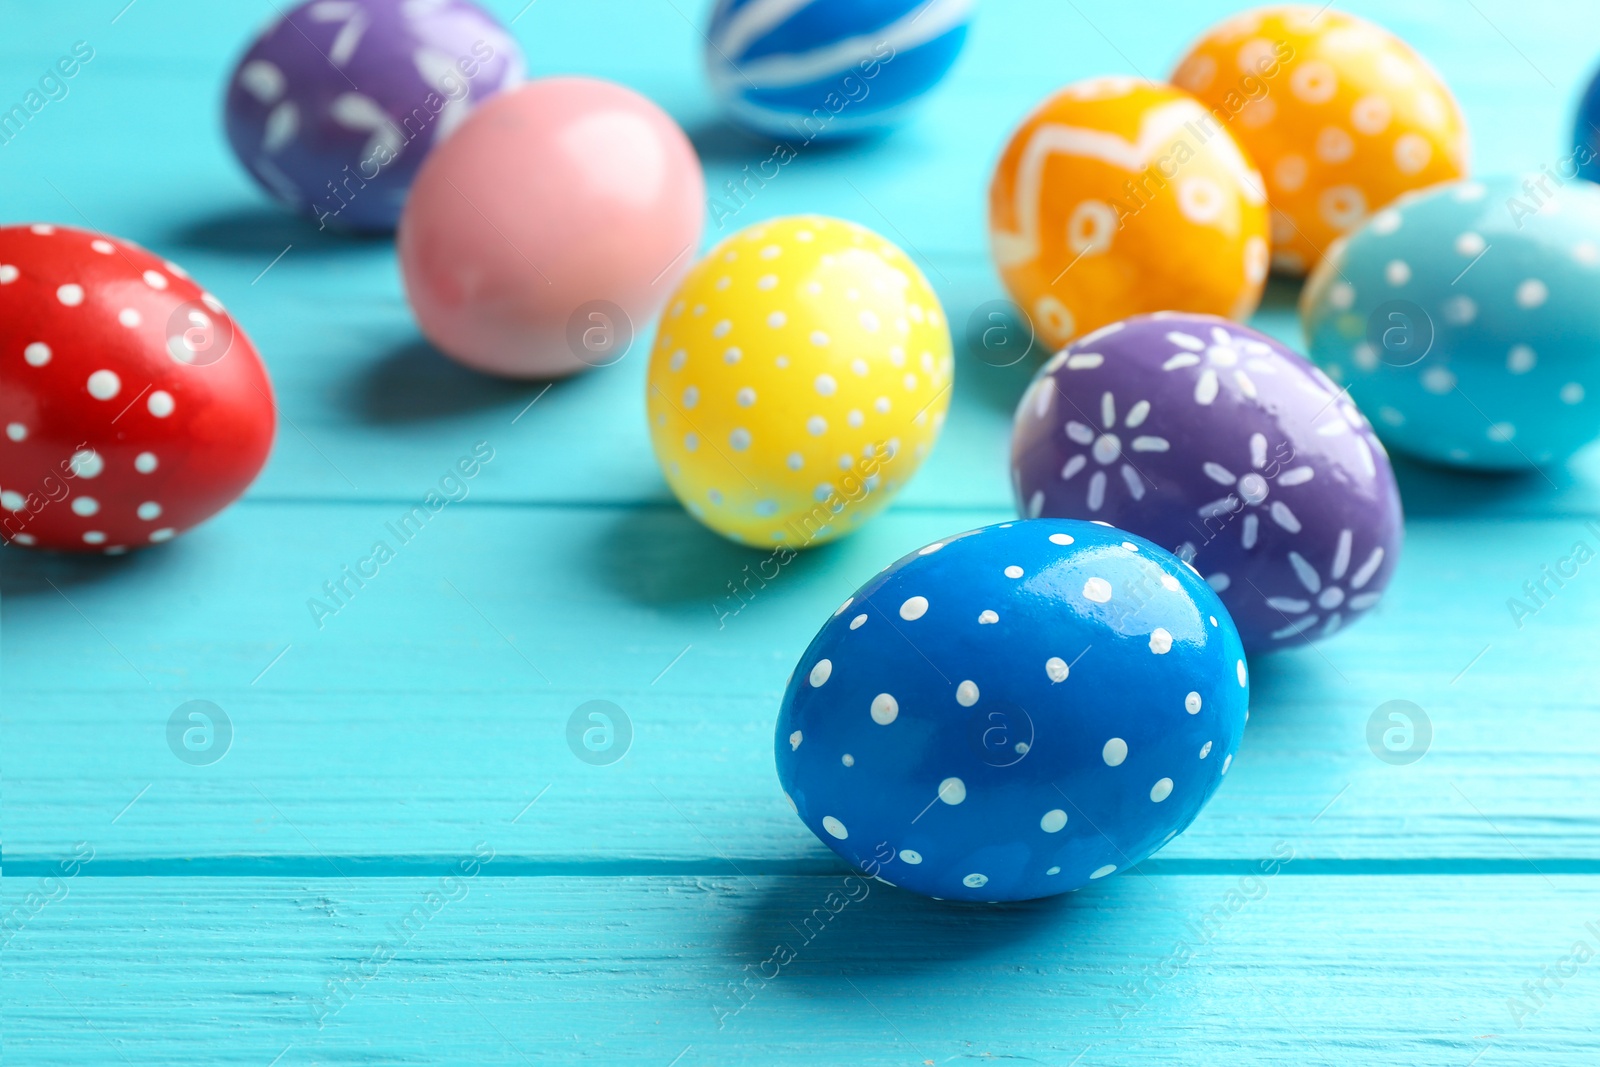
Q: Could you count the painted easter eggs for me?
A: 11